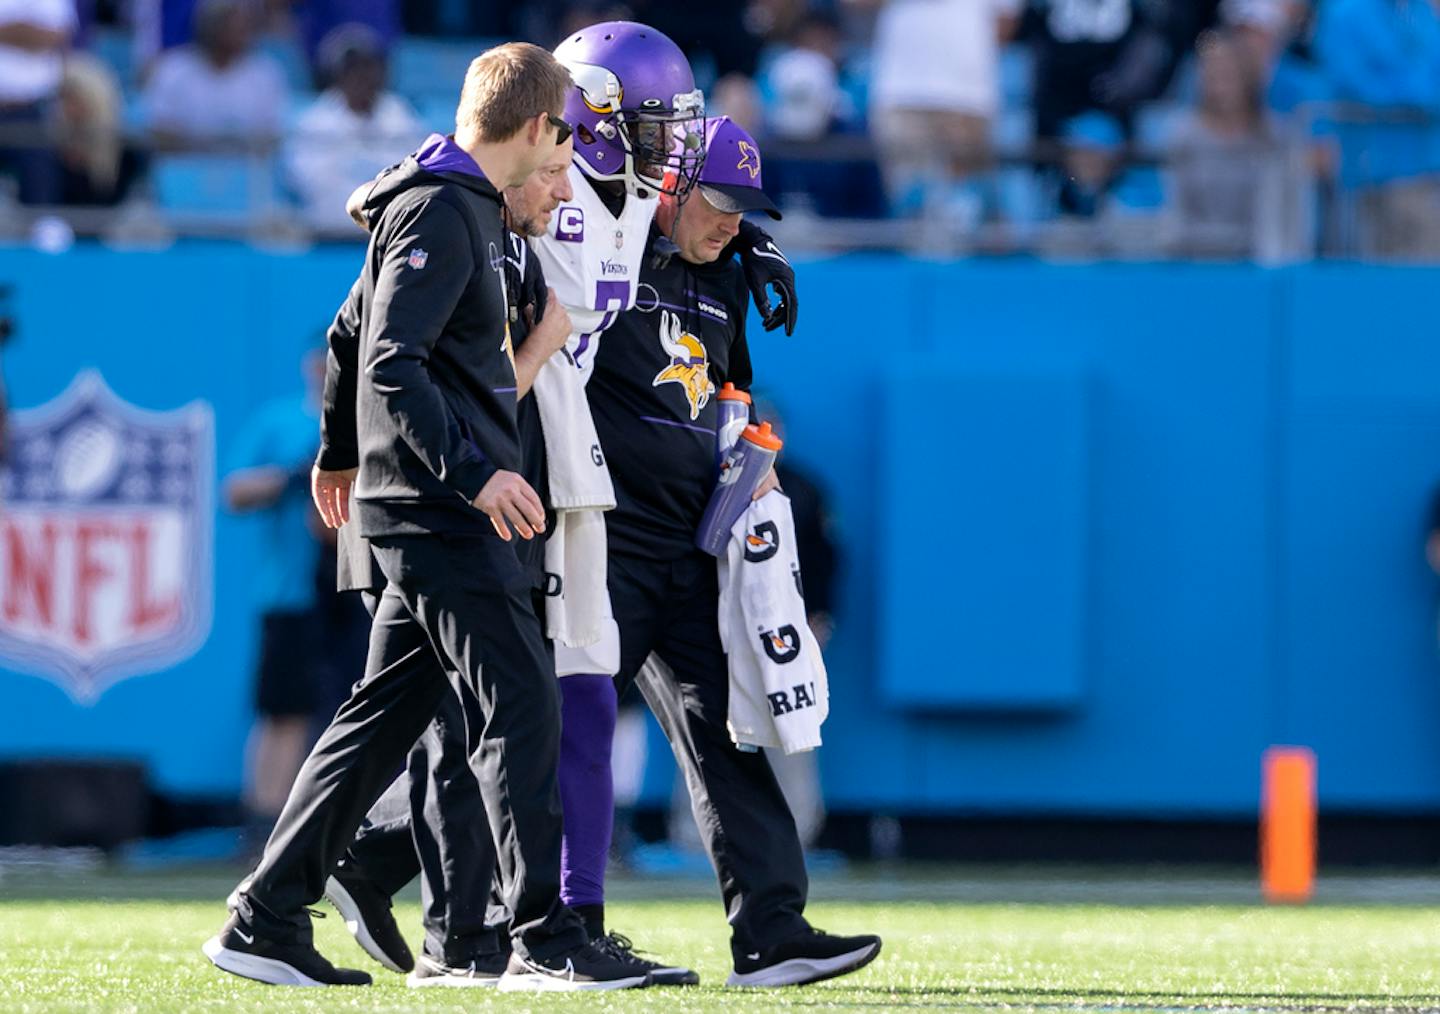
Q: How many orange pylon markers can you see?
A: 1